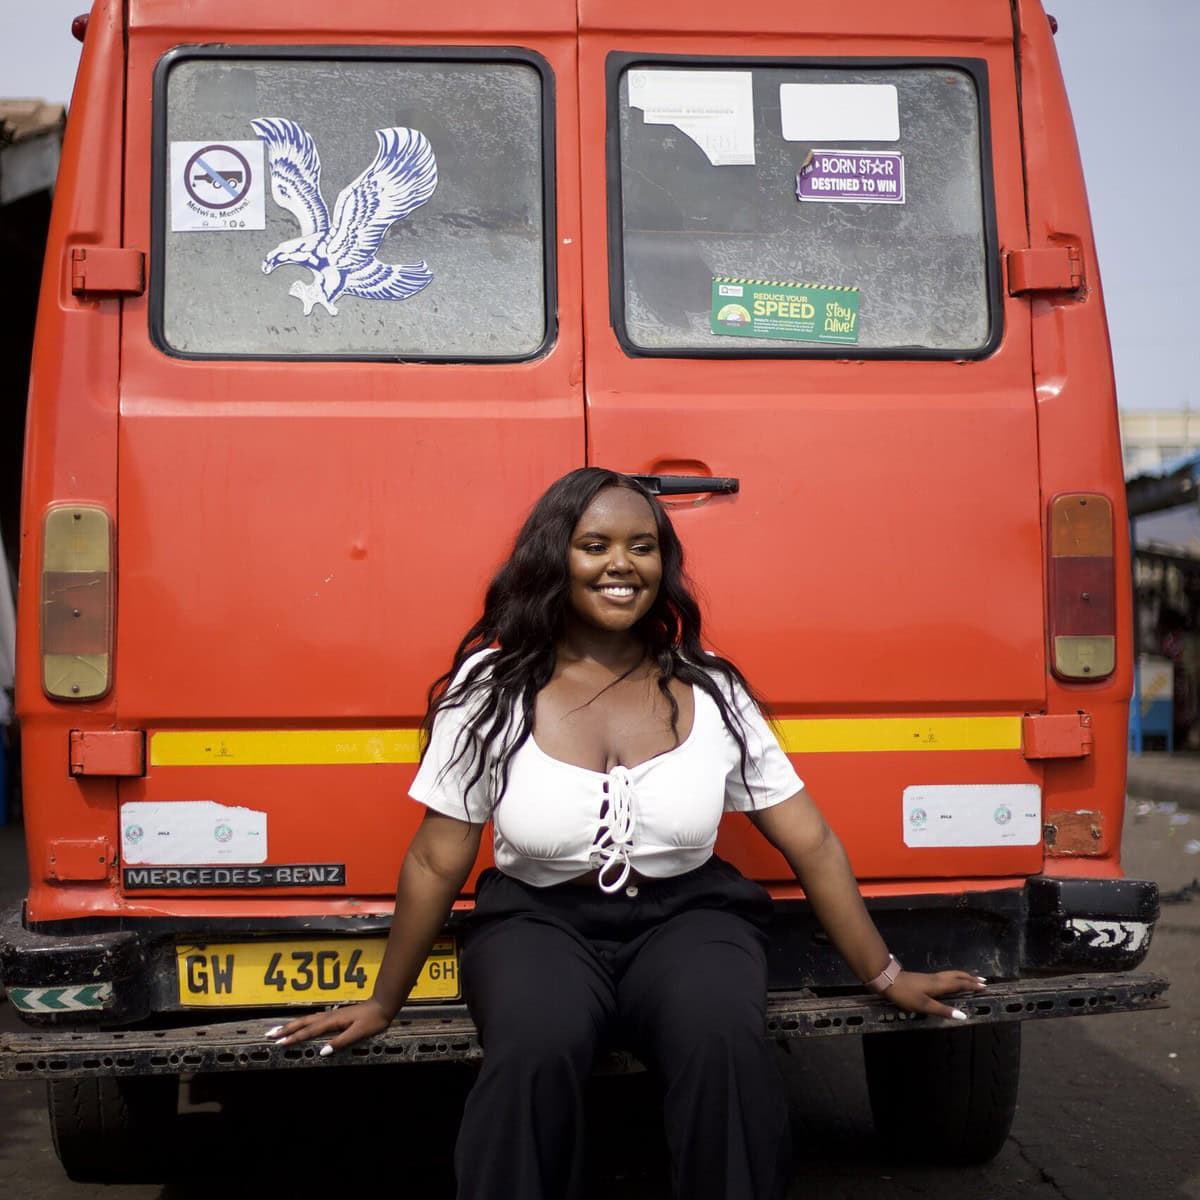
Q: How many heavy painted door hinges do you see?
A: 4